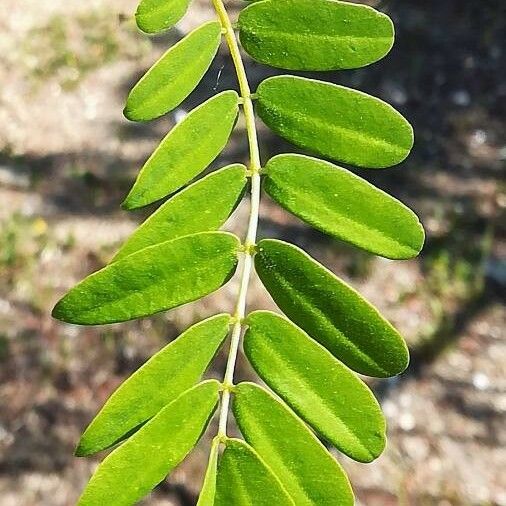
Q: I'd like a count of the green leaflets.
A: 15